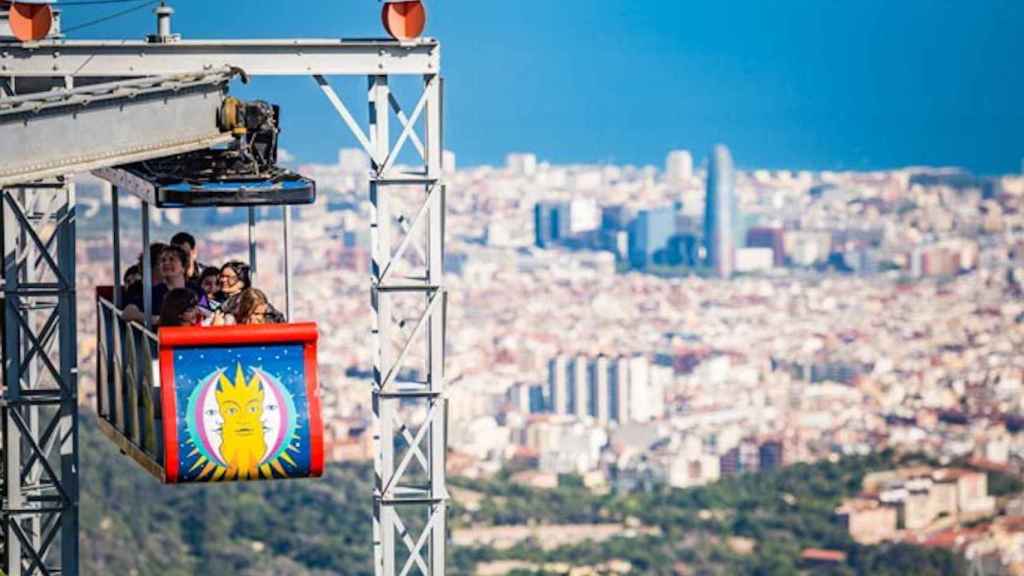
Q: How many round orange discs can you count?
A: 2